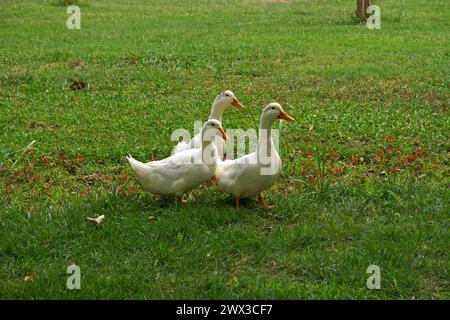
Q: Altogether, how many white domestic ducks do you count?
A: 3